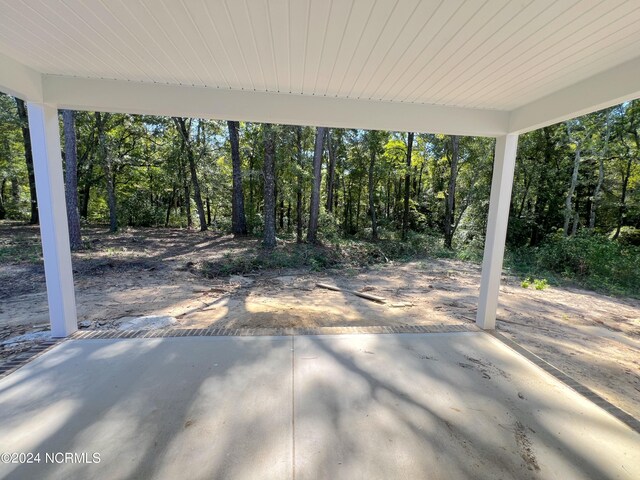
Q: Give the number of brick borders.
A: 3